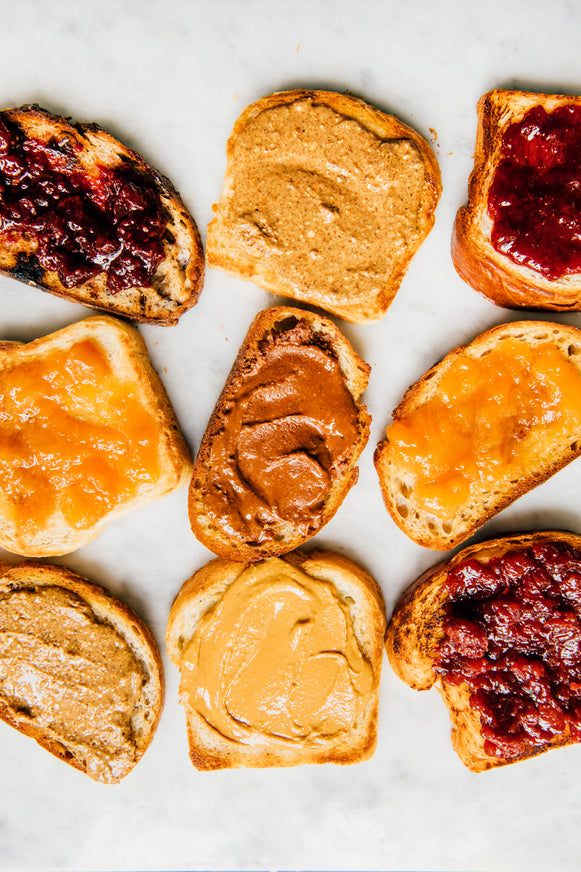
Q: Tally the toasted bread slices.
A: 9